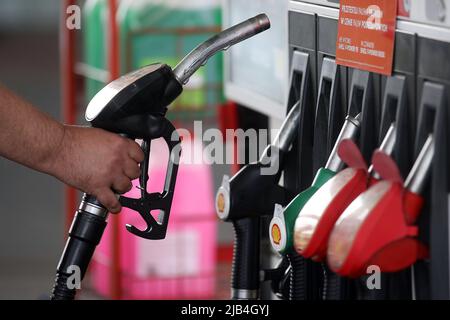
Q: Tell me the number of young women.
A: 0